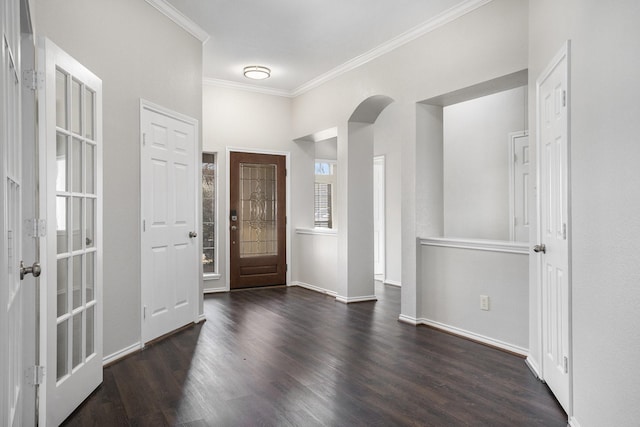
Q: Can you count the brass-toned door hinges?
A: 0